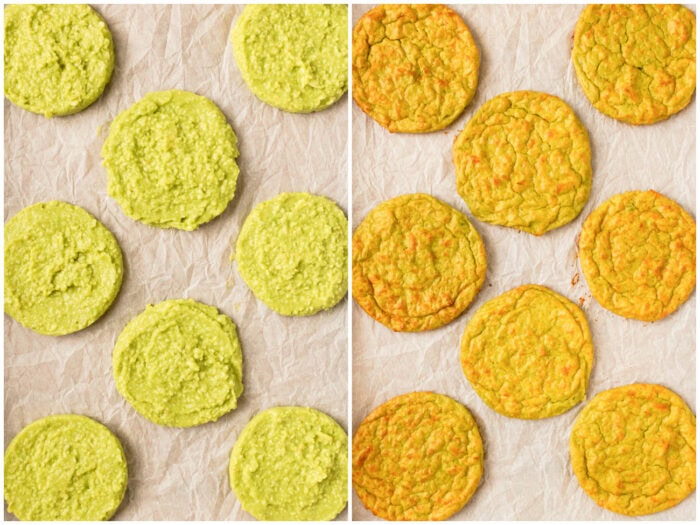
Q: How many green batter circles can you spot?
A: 8